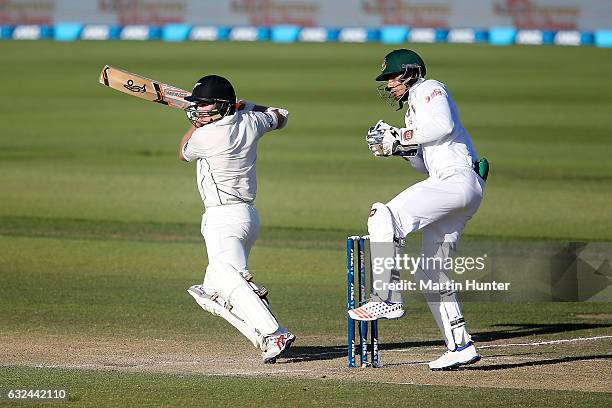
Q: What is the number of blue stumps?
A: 3